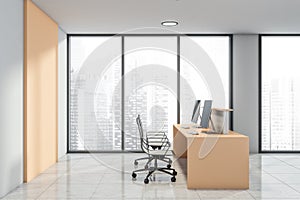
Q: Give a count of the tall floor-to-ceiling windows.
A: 4